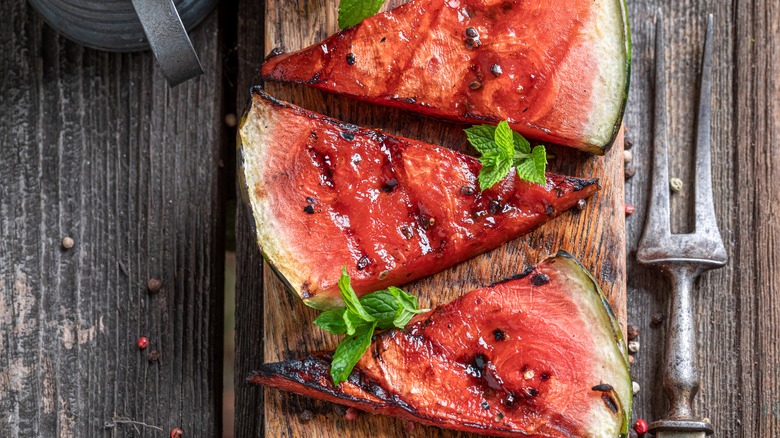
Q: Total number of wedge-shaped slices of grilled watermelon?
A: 3